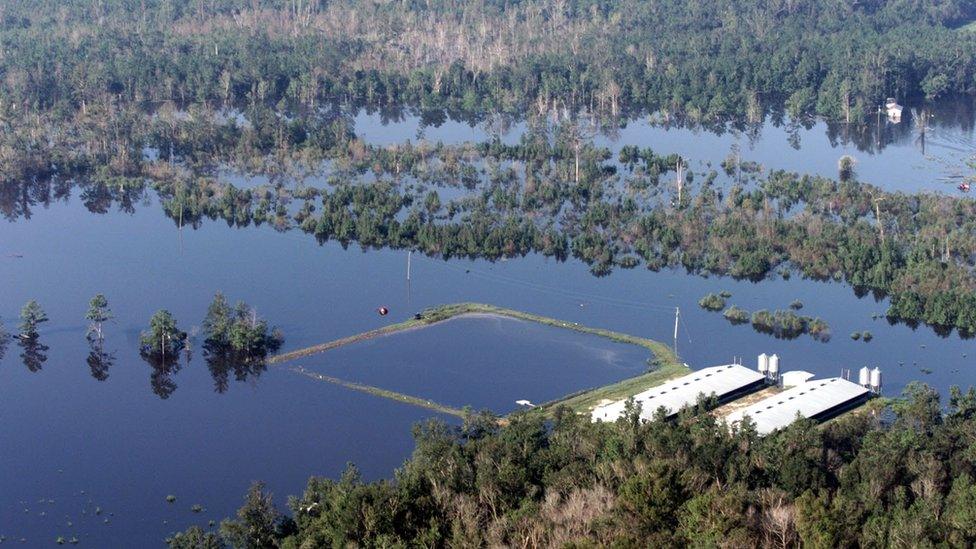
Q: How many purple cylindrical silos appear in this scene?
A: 0